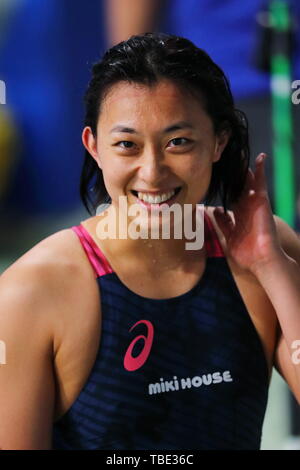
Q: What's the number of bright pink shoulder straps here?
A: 2